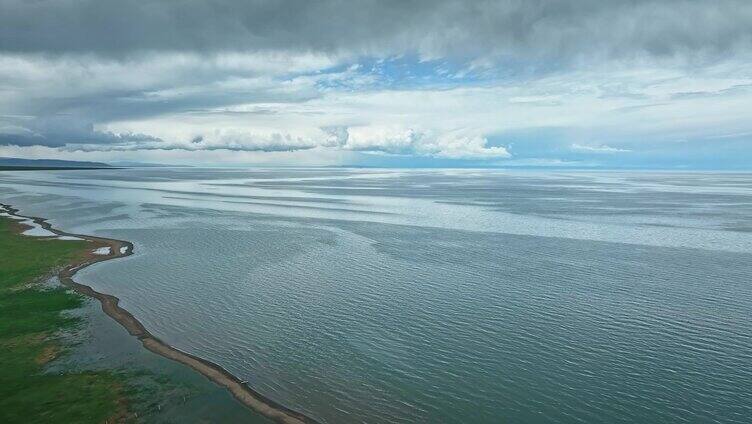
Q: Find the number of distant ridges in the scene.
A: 2